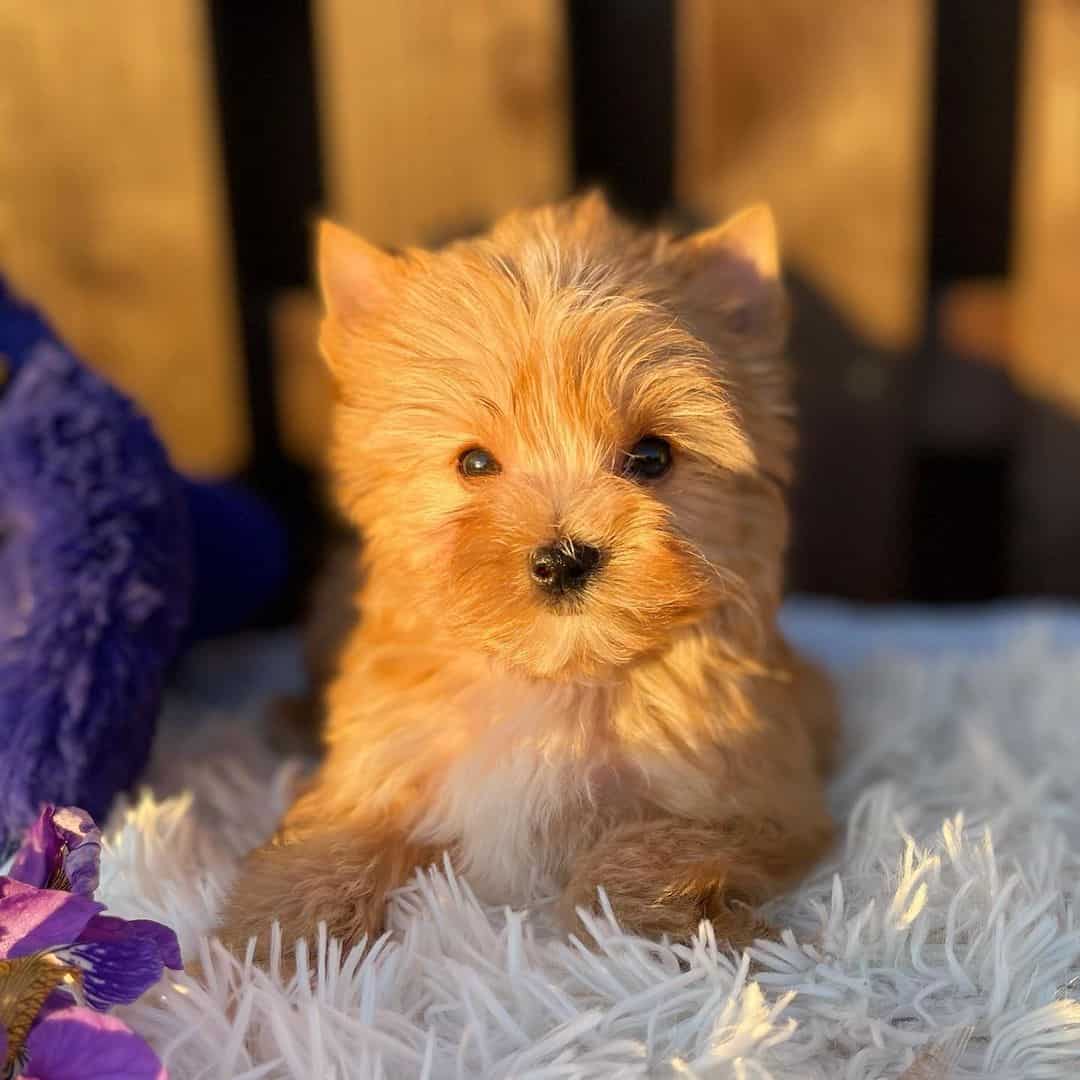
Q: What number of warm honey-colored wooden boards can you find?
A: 4